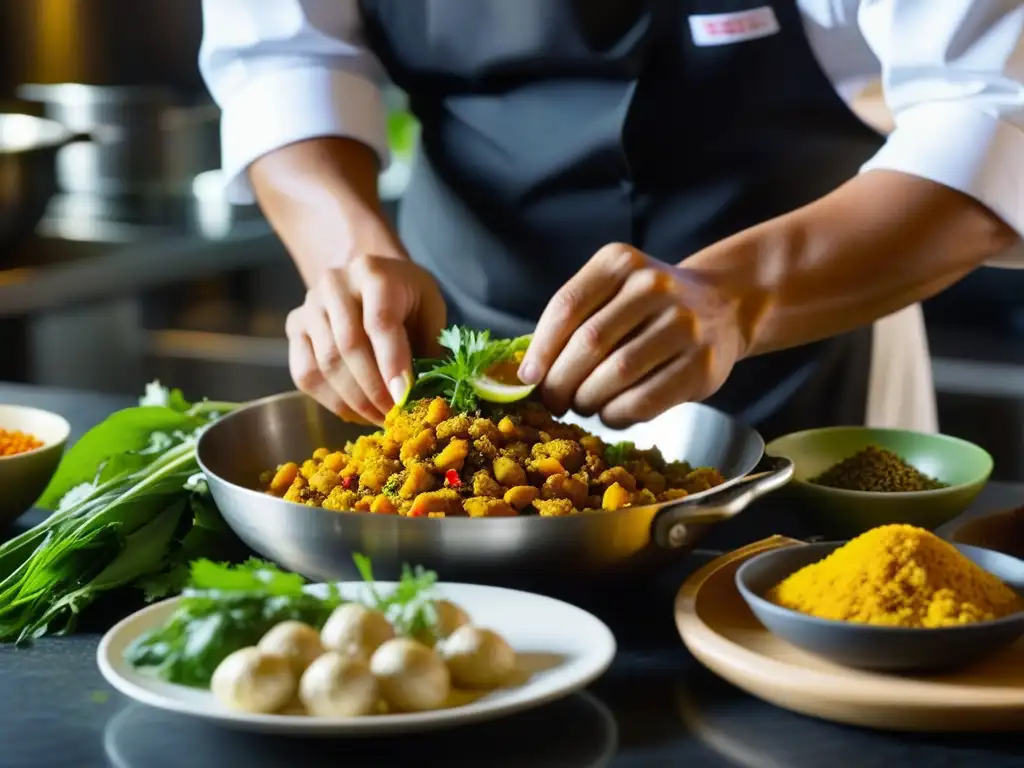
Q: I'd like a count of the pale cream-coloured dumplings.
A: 7